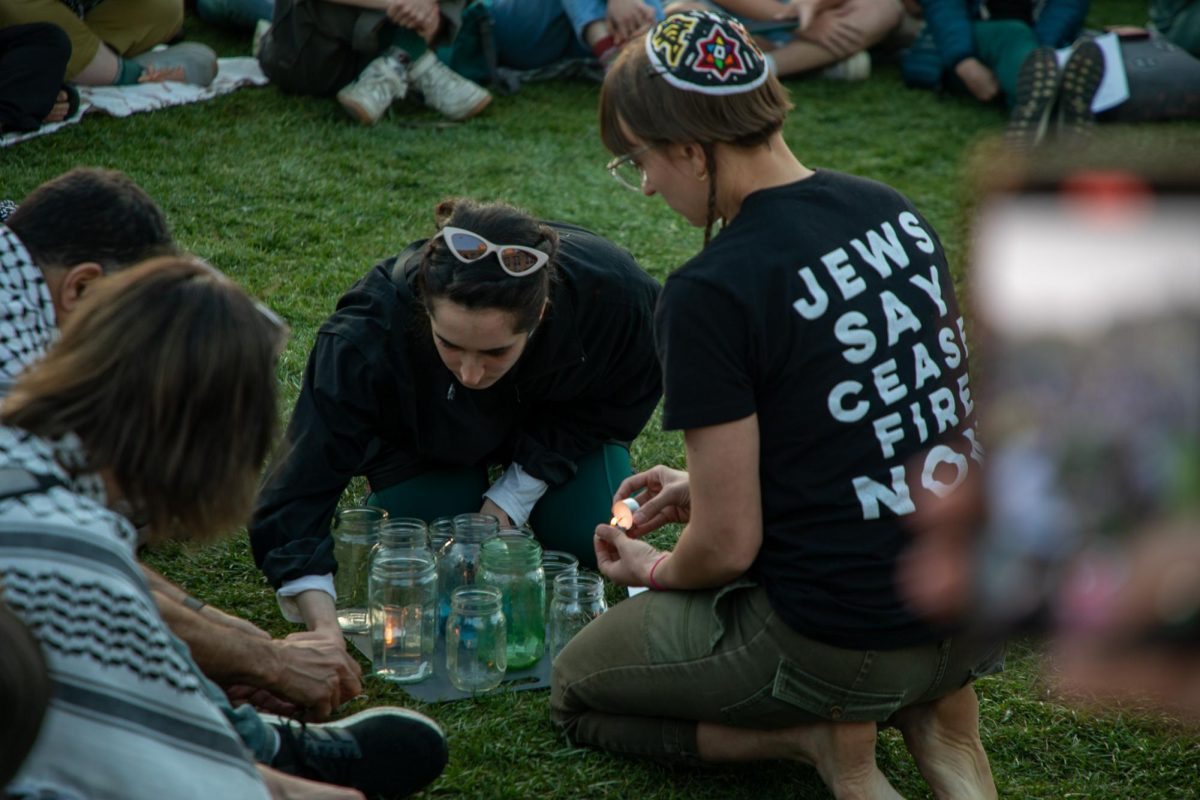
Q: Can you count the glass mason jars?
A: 10